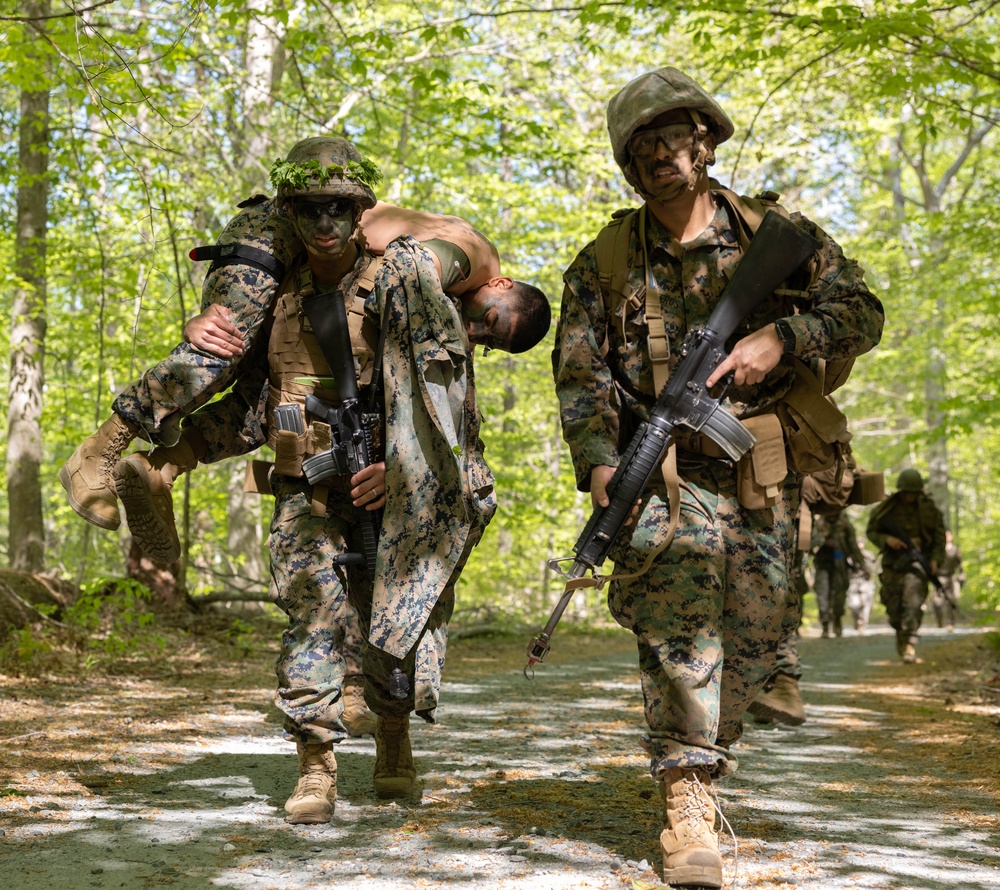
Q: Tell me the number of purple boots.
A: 0